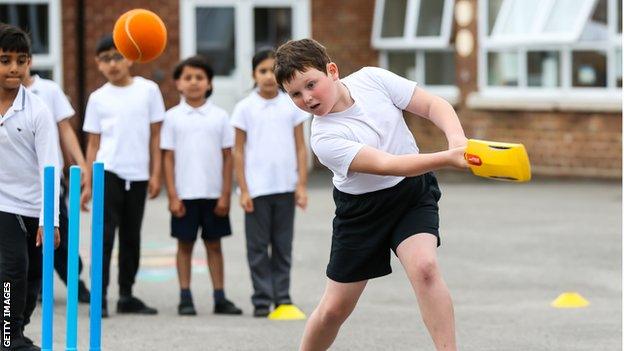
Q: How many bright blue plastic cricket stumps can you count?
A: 3